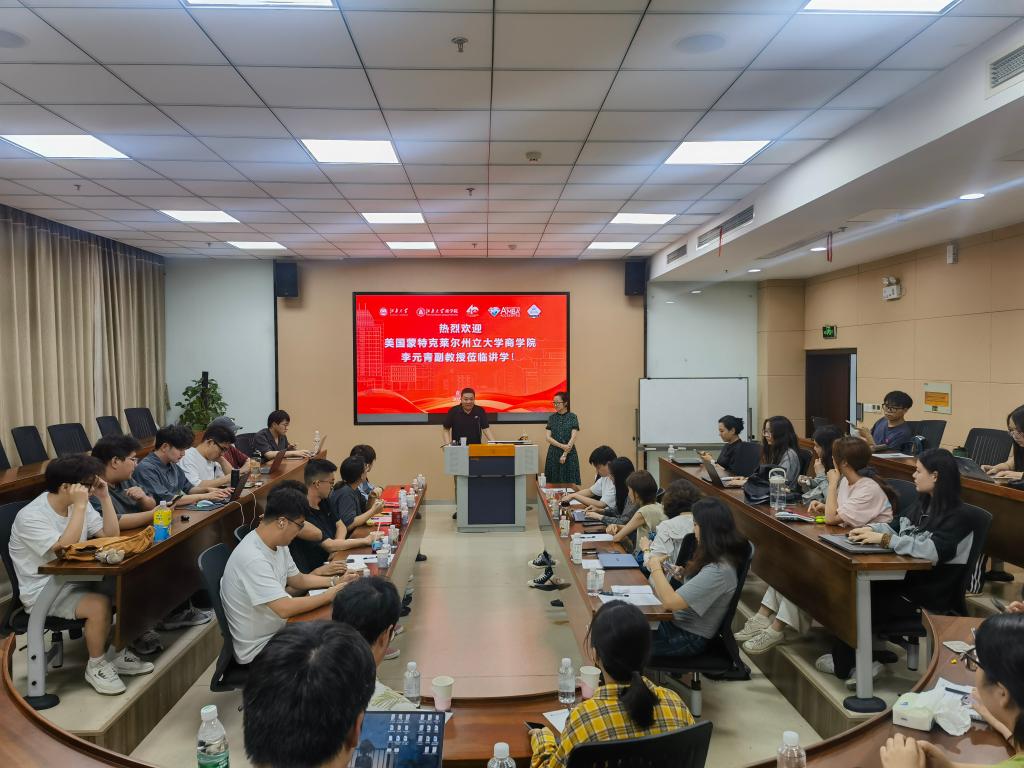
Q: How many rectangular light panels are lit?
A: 11